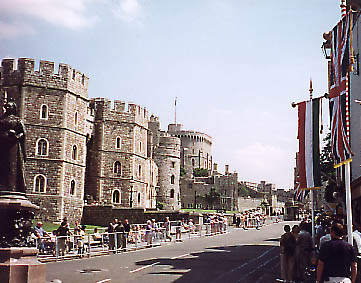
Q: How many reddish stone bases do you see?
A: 1